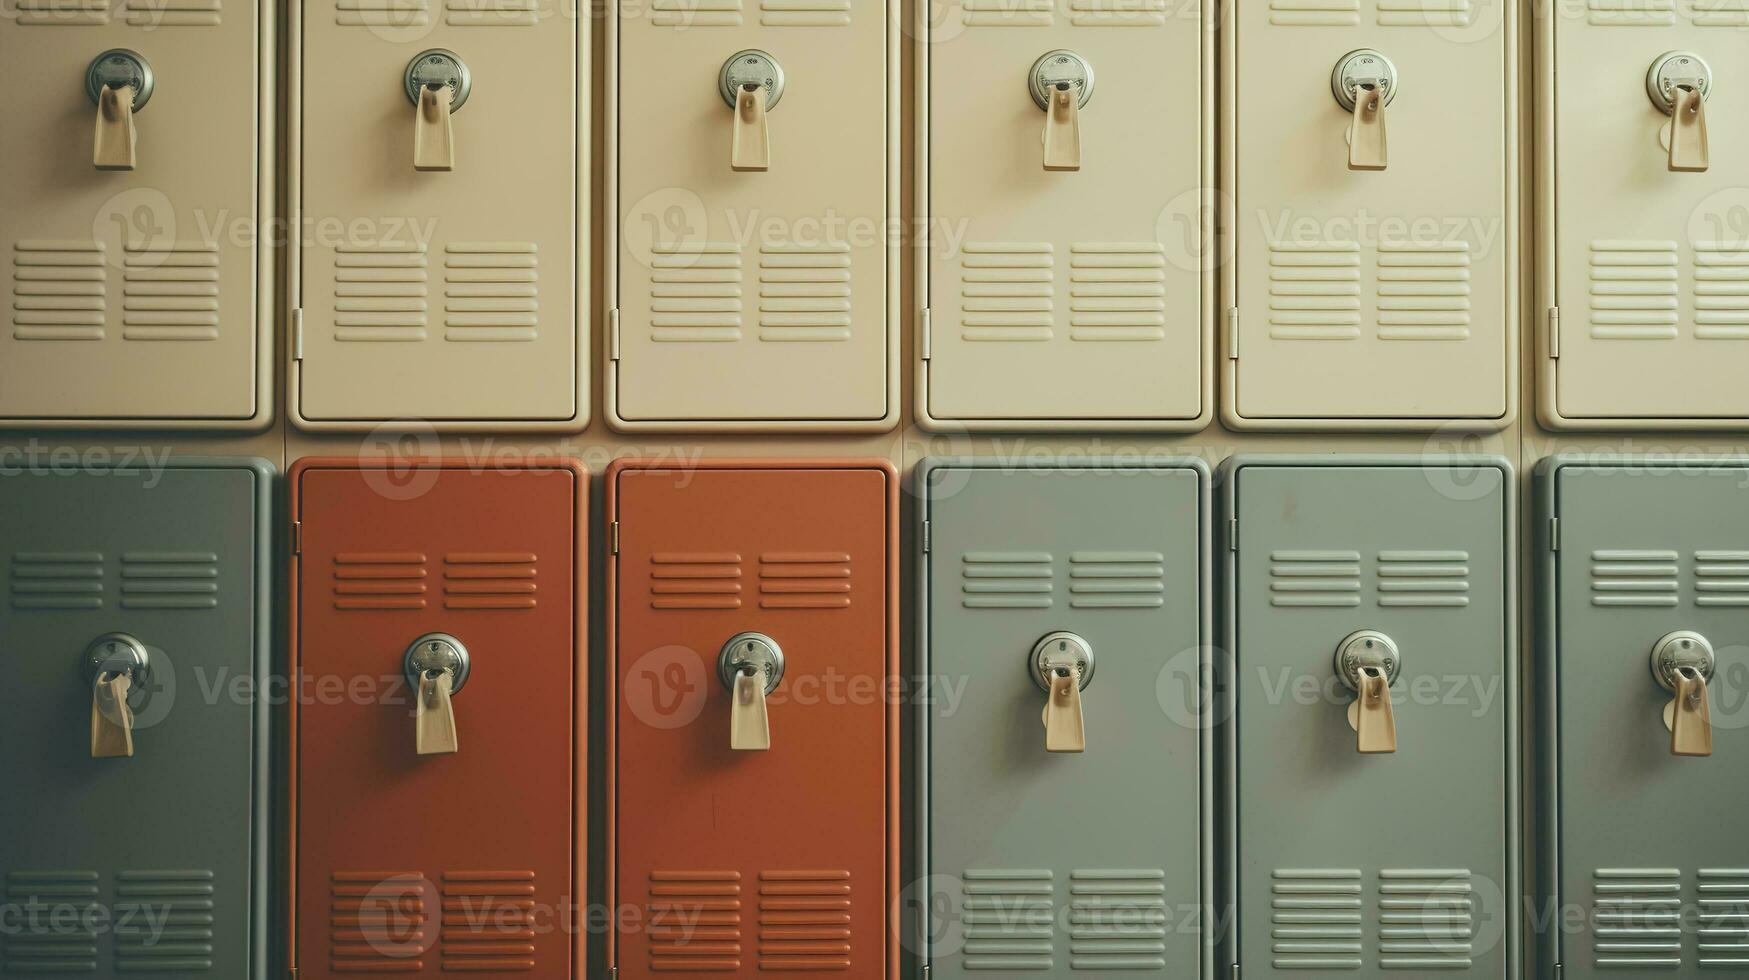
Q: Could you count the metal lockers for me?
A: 12